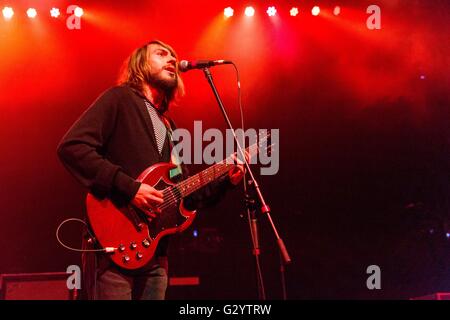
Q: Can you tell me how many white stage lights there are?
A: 10